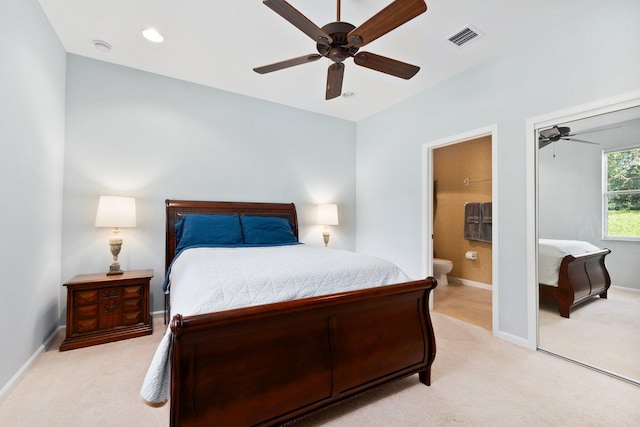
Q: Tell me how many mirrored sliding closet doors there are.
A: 1